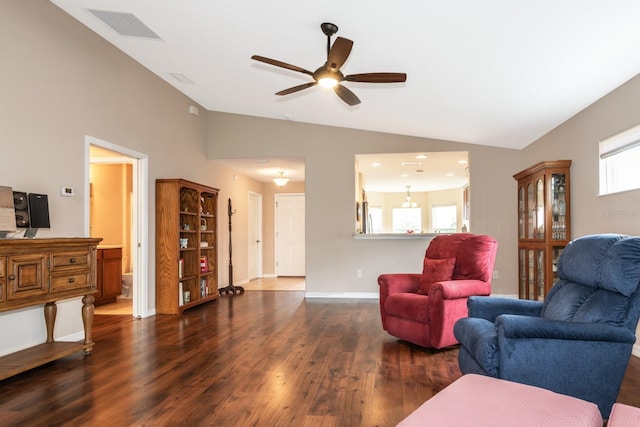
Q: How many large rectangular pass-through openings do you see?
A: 1